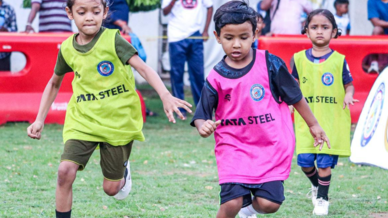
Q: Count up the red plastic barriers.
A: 2